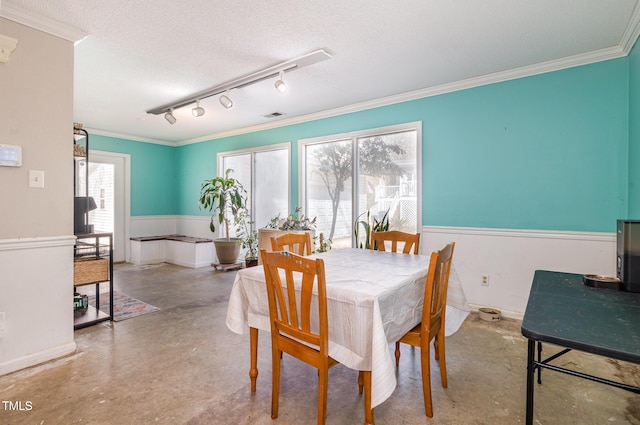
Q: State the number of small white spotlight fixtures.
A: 4